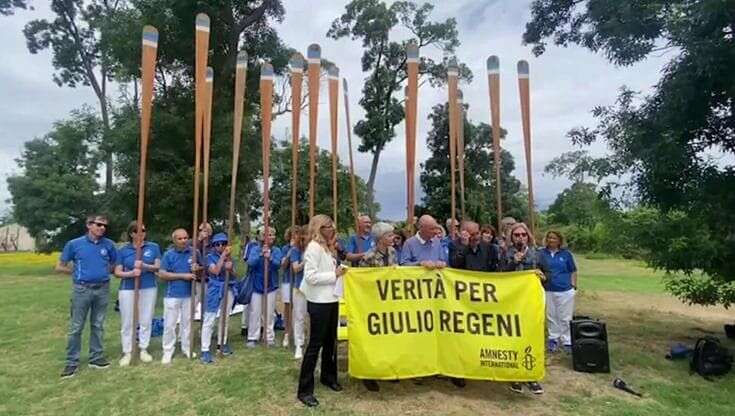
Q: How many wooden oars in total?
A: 15